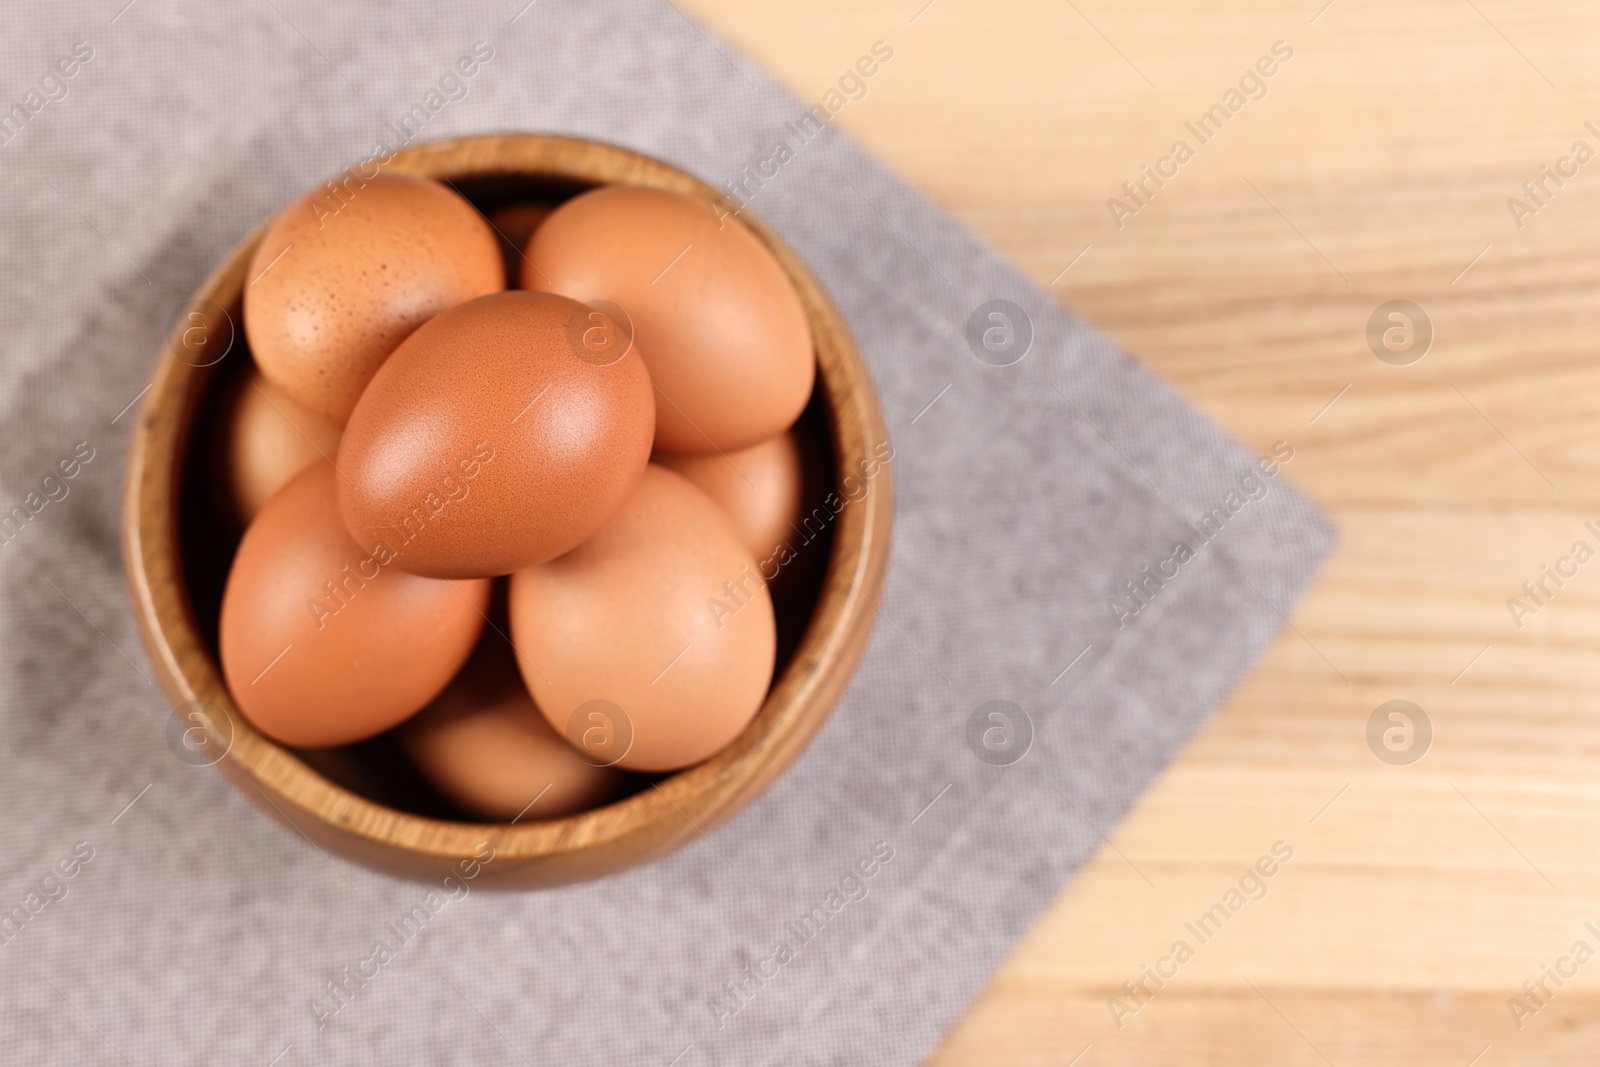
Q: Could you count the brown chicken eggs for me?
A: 9